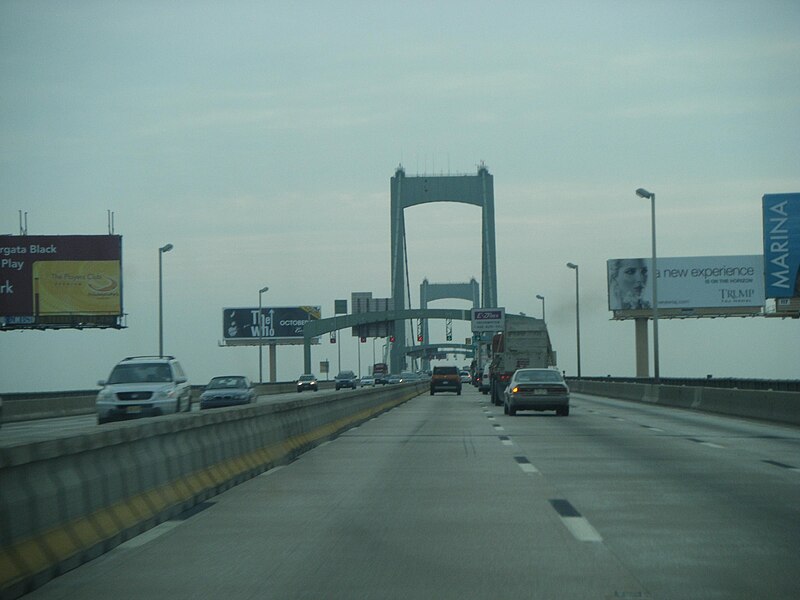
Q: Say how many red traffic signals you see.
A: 4